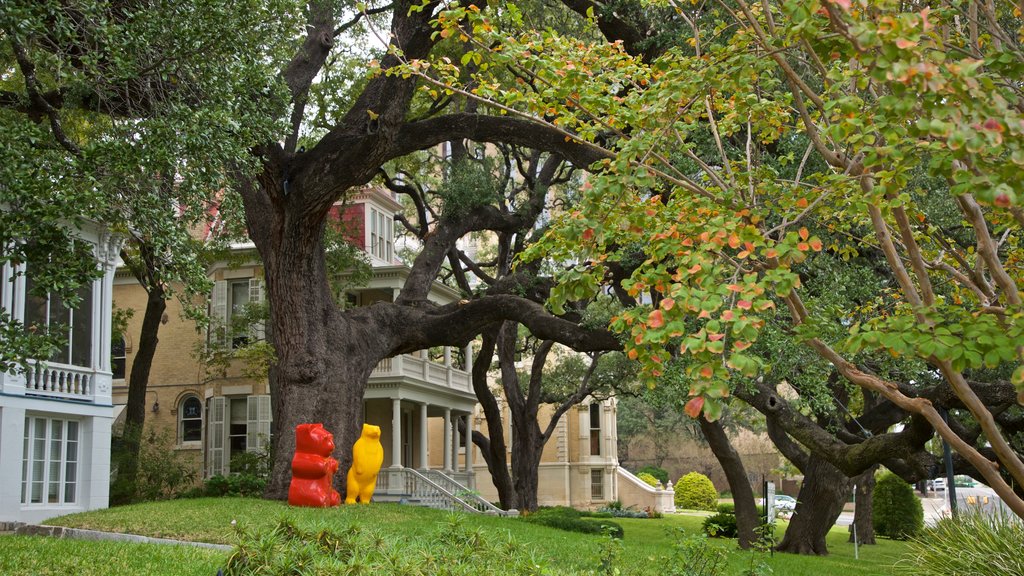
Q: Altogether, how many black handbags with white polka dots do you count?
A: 0